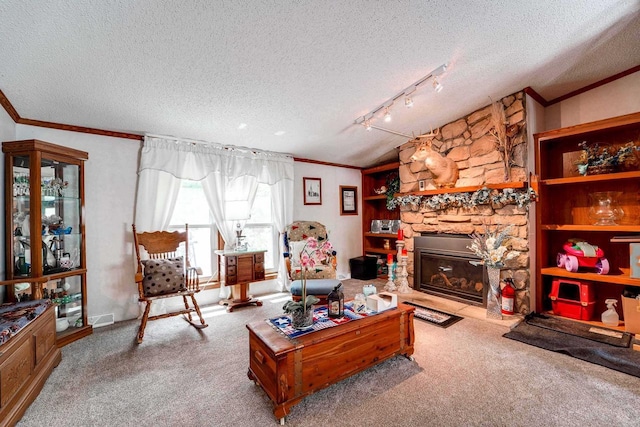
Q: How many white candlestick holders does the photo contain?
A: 3